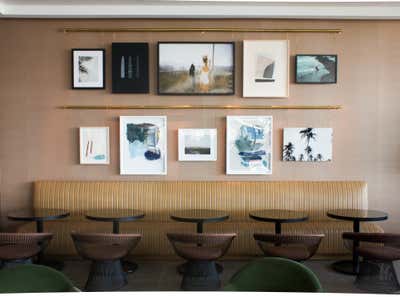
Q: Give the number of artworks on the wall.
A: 10